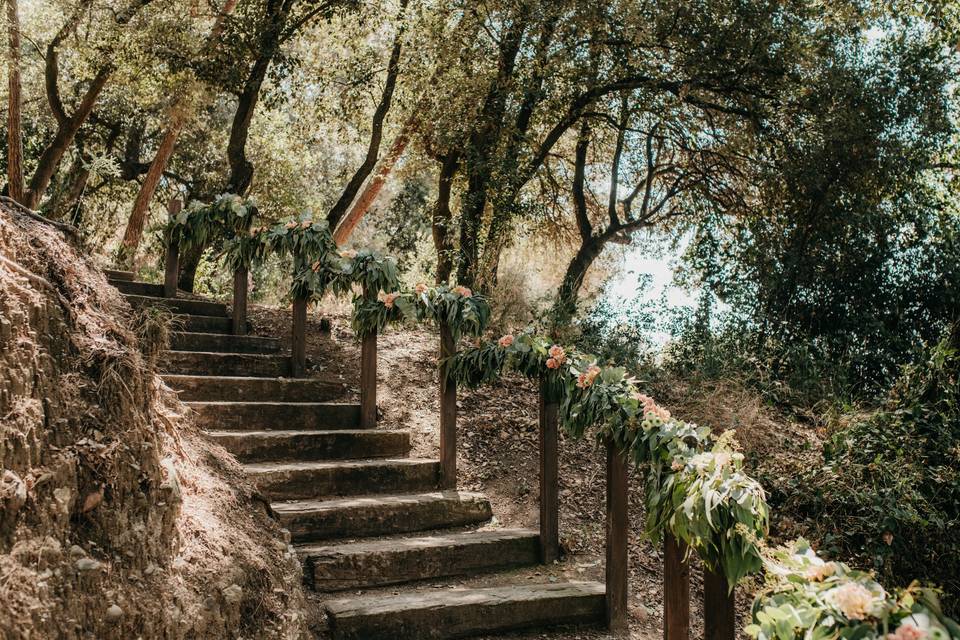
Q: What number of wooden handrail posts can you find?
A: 9